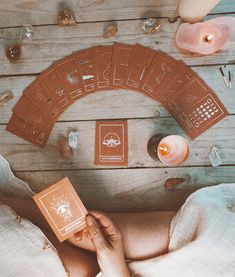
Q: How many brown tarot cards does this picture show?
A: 15